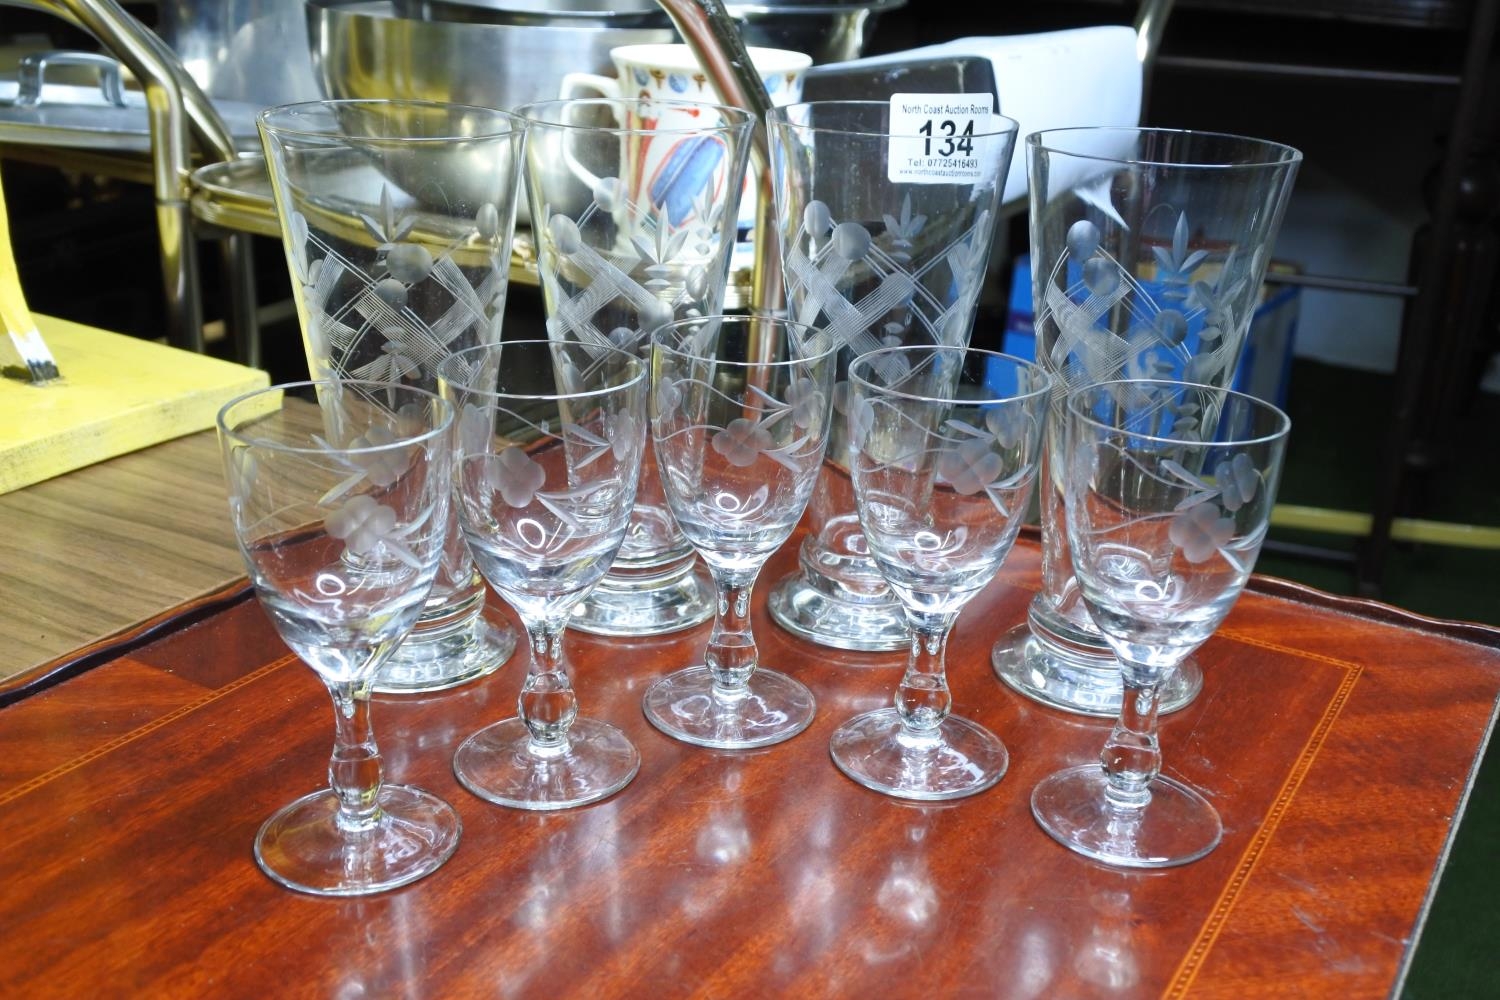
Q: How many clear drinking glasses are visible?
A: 9